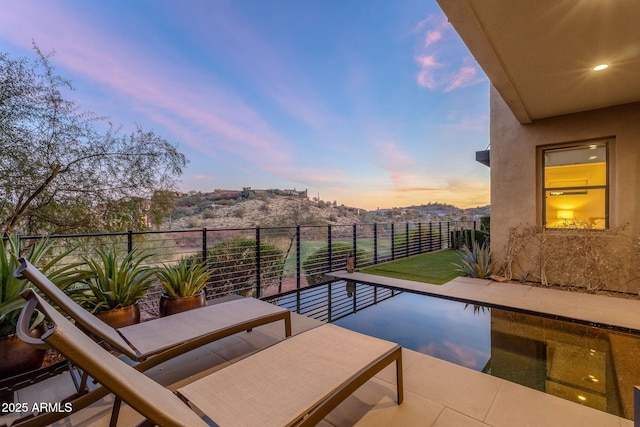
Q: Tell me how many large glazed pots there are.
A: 3